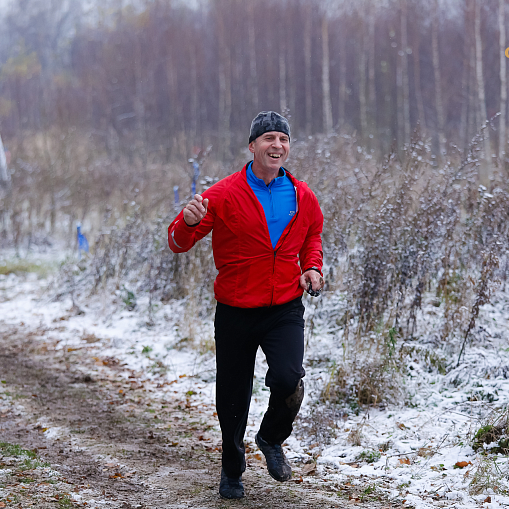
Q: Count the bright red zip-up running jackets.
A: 1